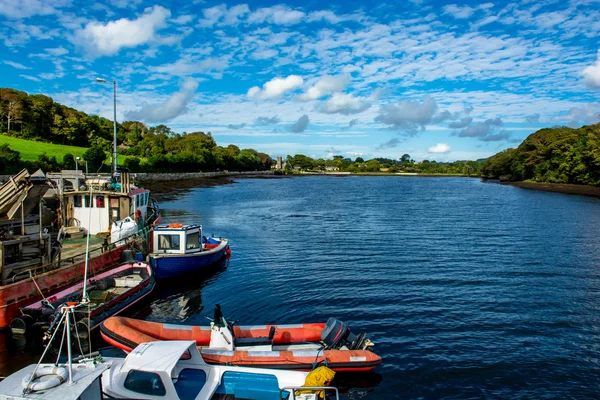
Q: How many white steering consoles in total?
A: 1